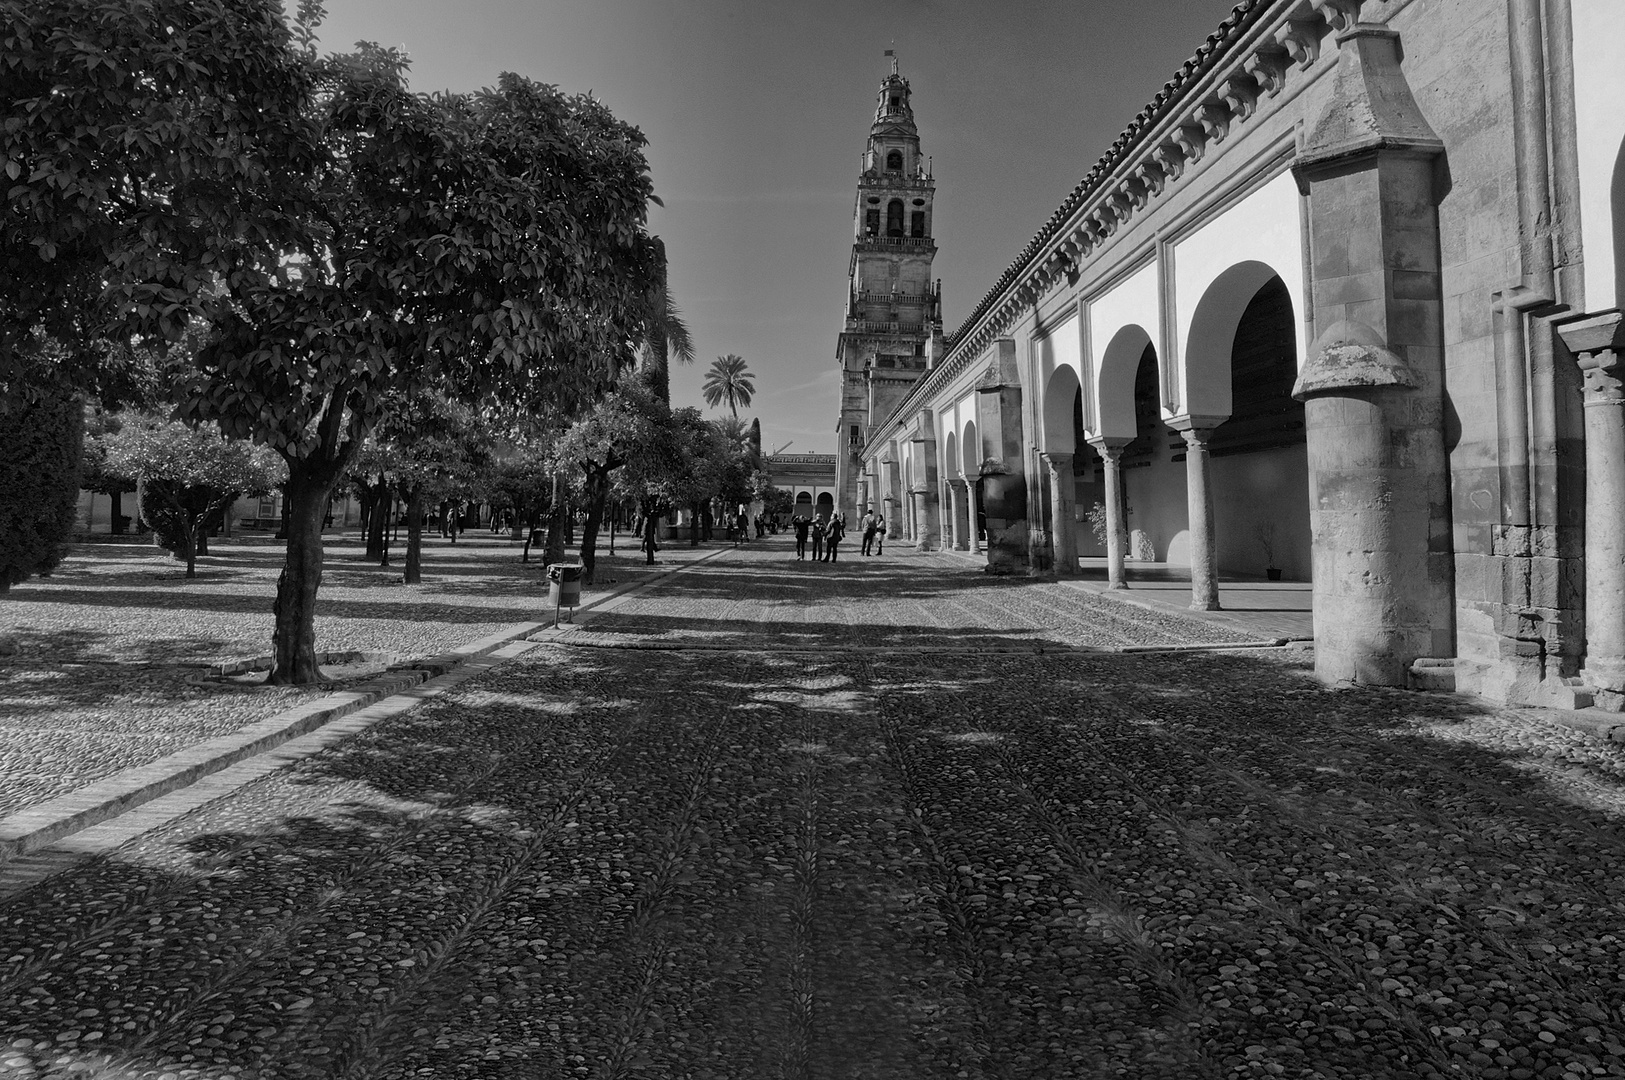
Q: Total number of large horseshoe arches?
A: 3